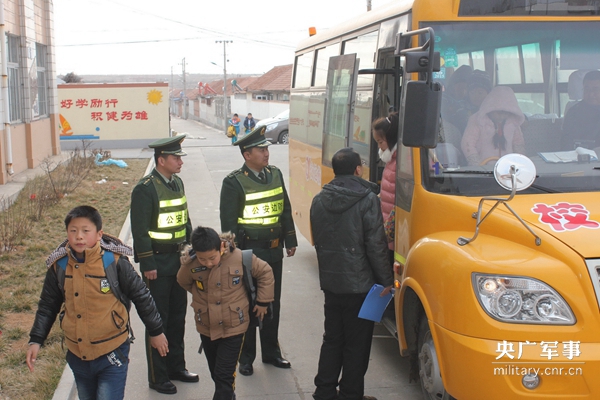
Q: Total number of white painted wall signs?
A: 1